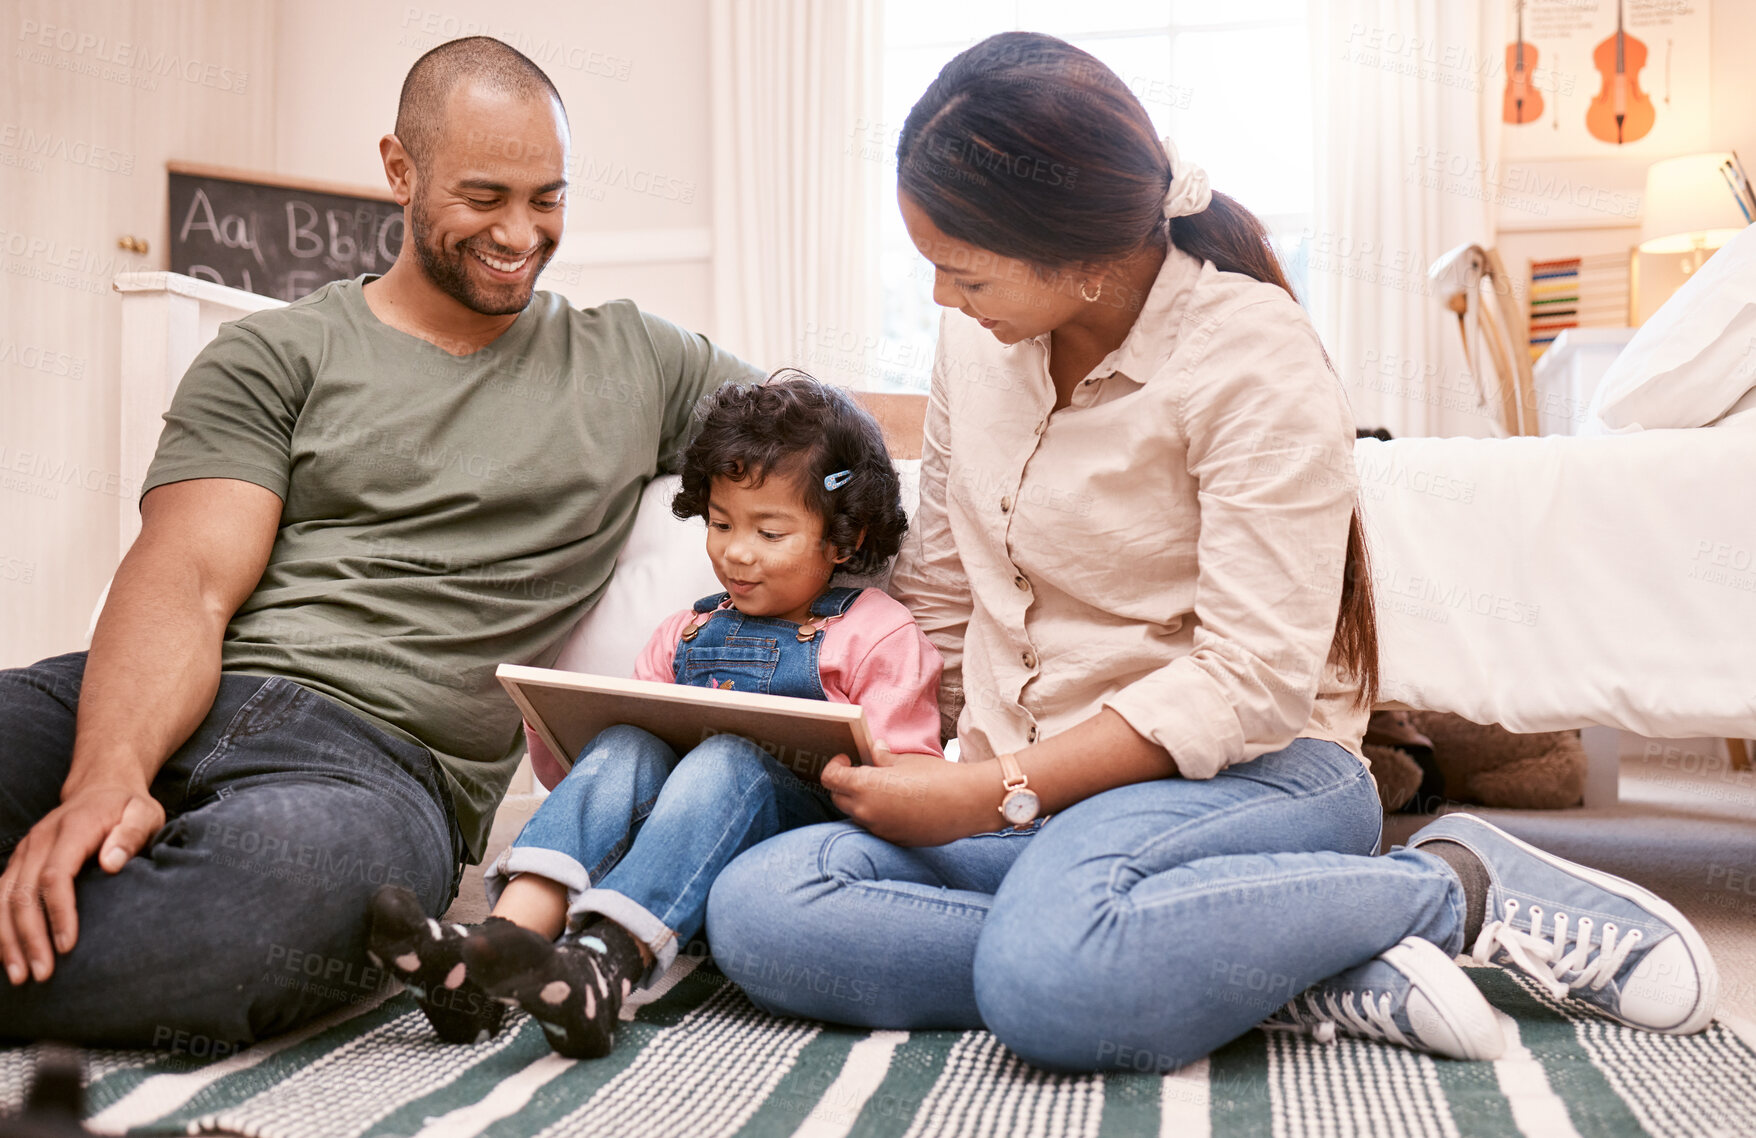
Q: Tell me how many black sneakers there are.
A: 0